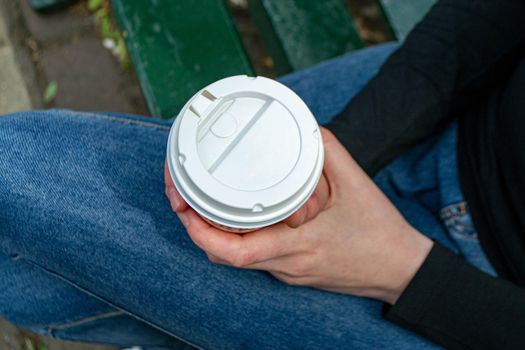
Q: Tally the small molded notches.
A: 4